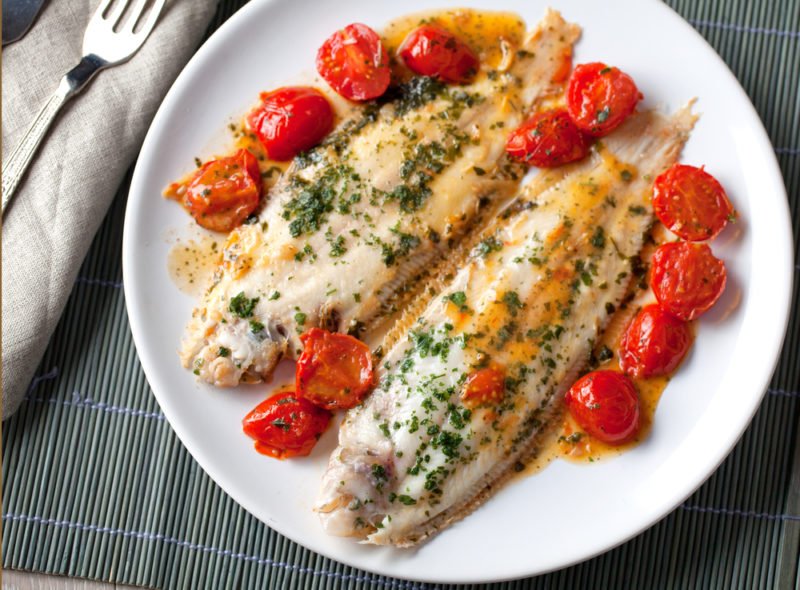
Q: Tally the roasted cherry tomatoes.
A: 12